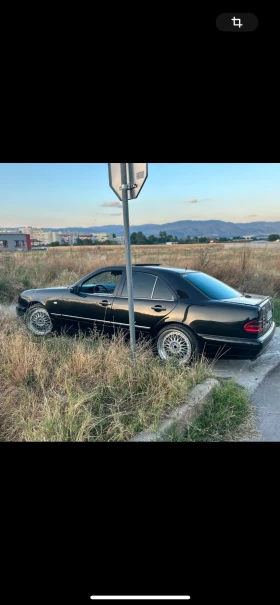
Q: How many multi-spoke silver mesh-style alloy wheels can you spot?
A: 2